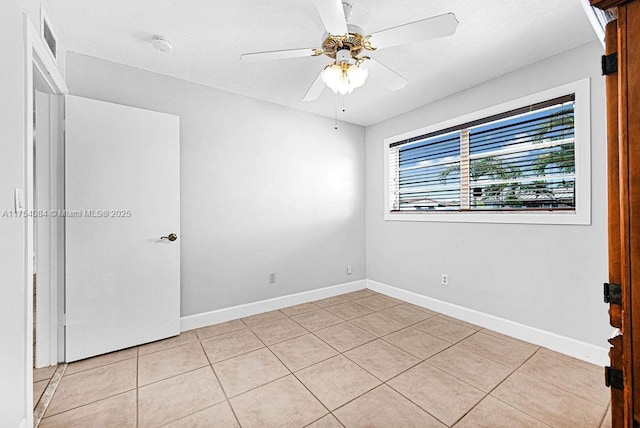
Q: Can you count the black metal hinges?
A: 3